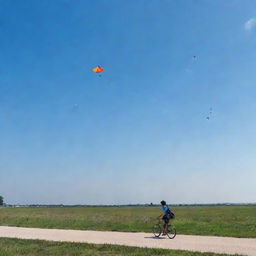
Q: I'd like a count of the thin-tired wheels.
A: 2